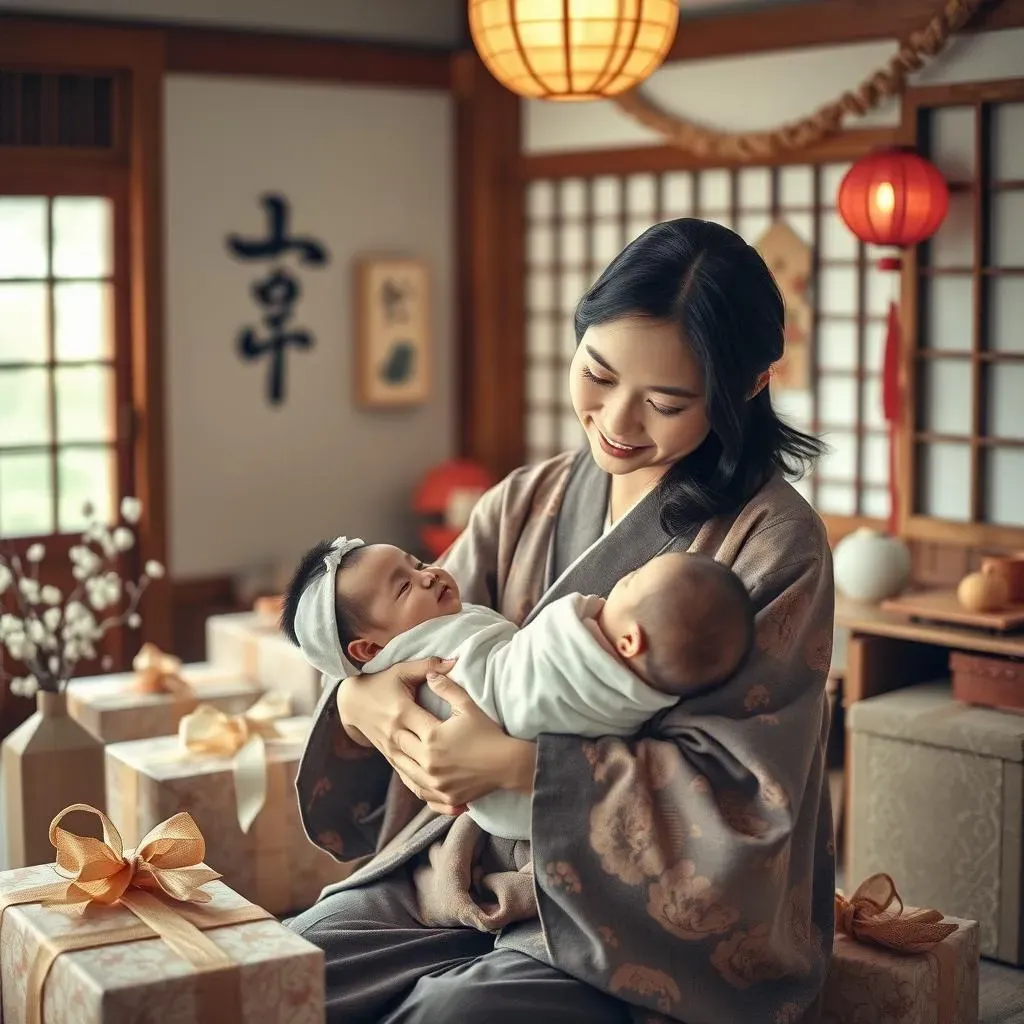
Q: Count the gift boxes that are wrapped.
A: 5